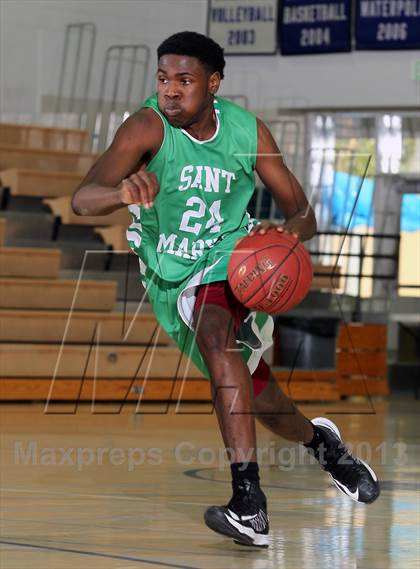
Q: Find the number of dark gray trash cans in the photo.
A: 1